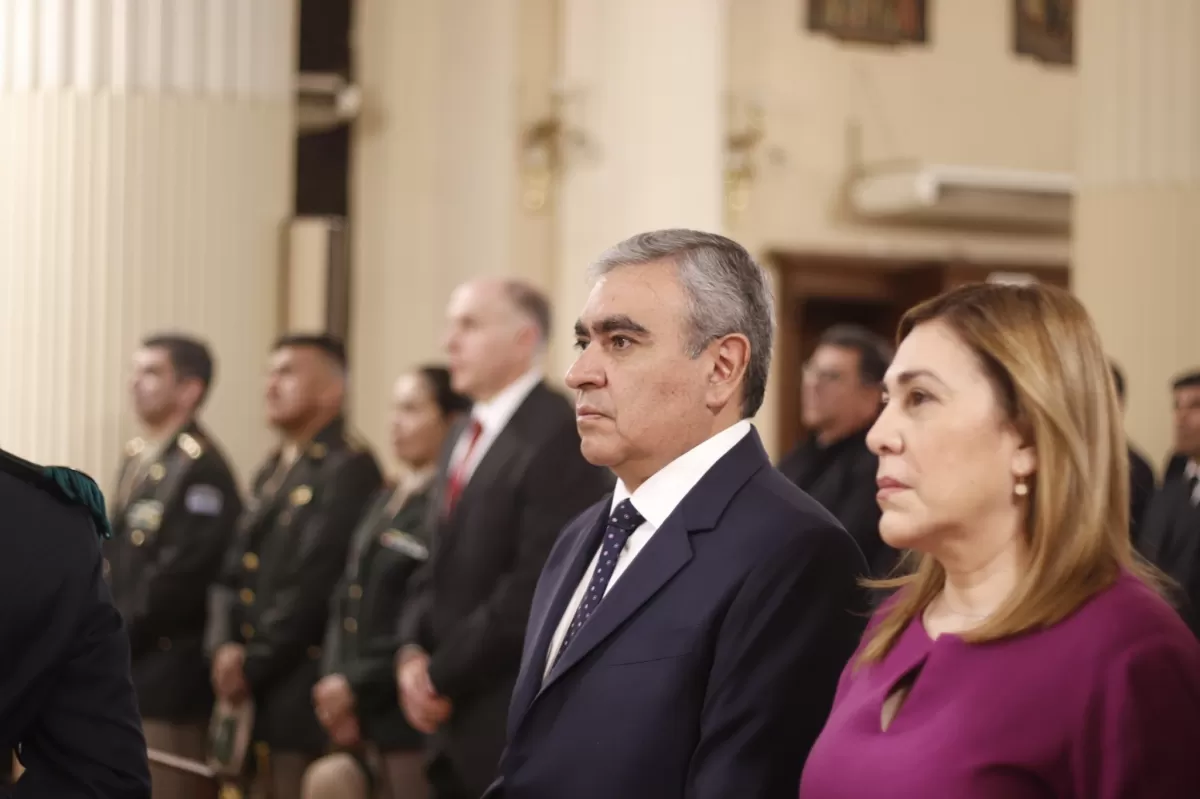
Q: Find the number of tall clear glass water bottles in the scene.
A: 0